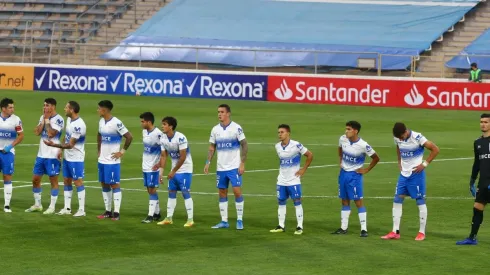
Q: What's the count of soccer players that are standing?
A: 11